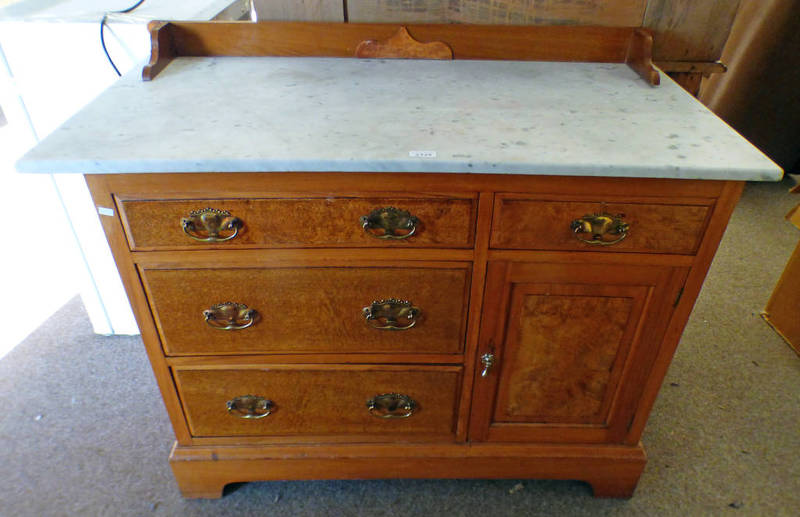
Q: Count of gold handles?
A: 7